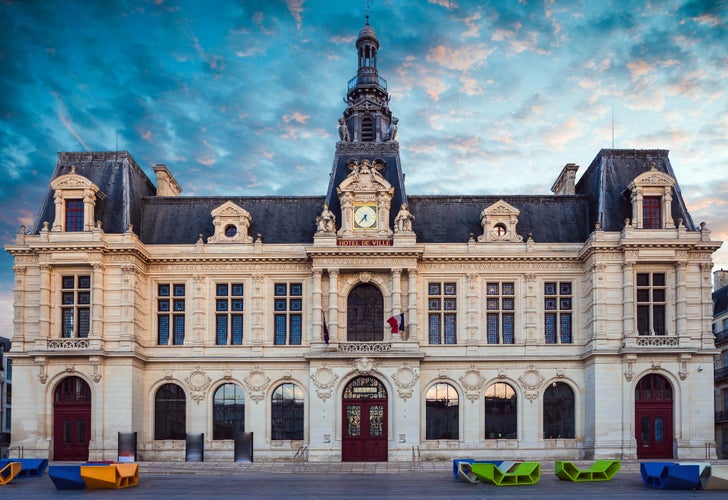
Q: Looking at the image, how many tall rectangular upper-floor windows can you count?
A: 8